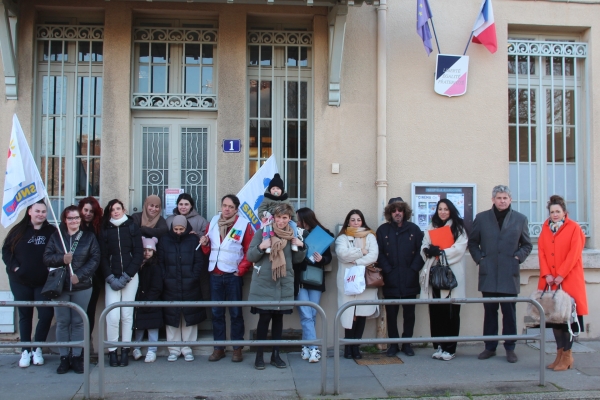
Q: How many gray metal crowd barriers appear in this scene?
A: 3